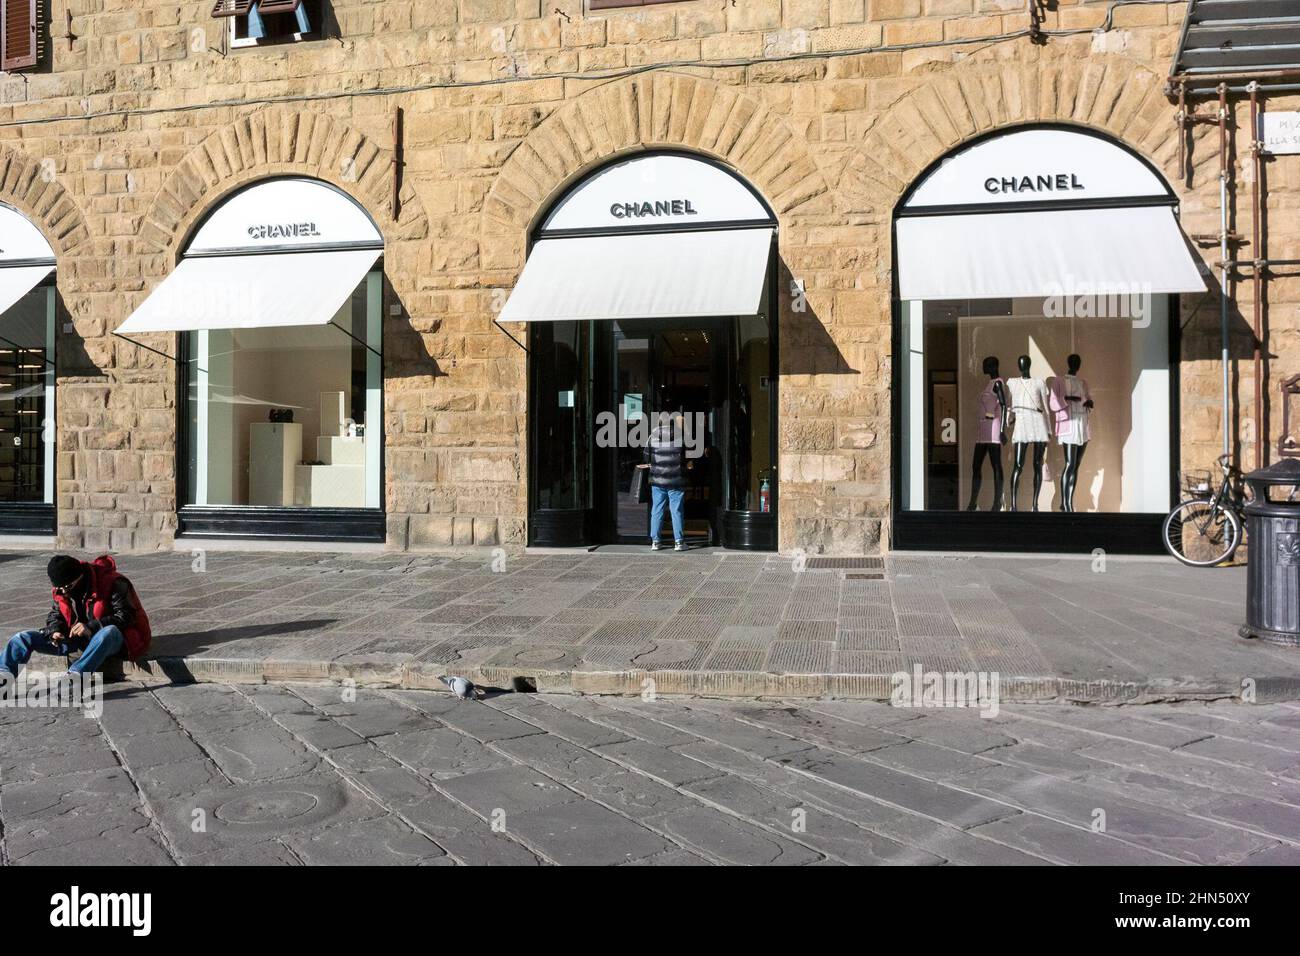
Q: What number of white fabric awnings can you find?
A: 4